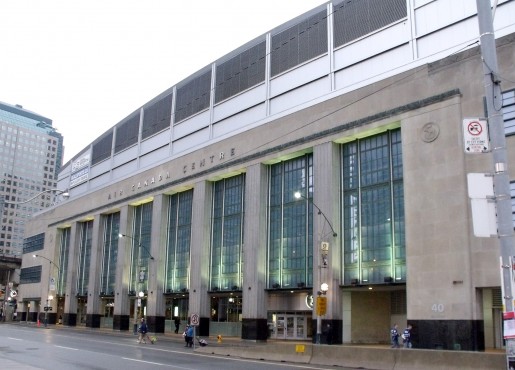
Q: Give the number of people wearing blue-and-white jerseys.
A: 2